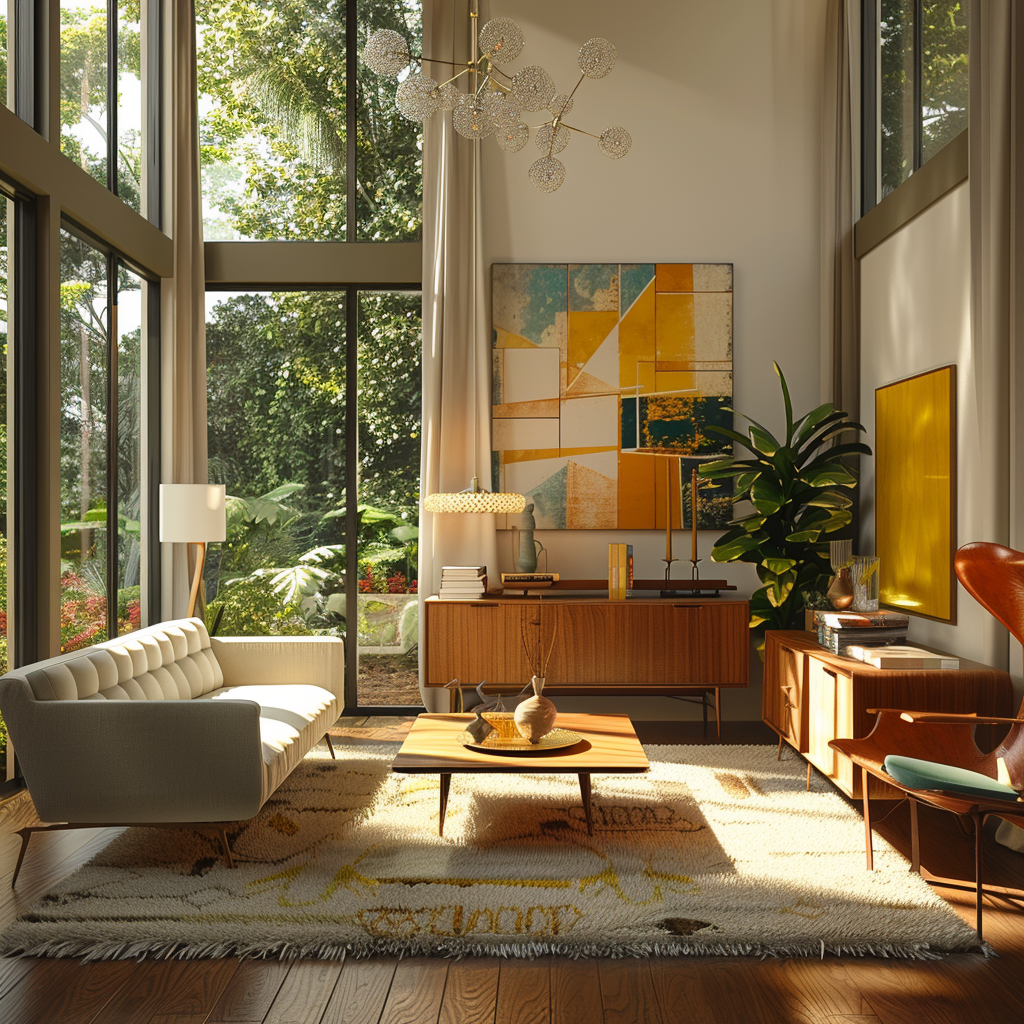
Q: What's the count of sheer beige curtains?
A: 4